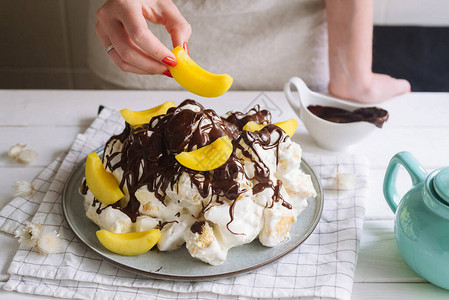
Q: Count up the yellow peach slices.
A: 6